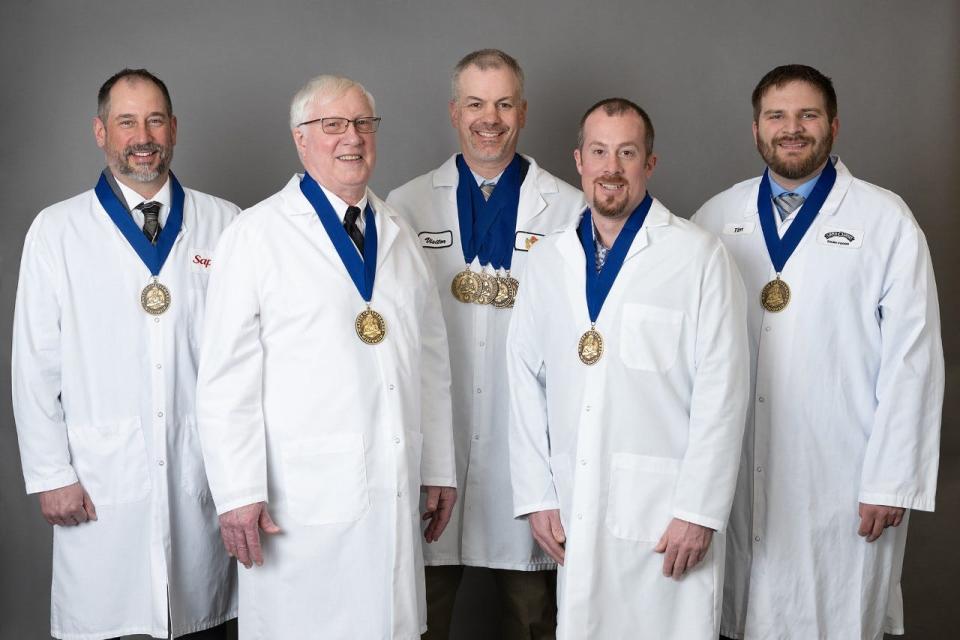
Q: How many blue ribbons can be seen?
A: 8